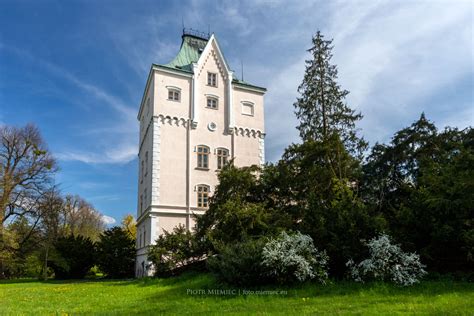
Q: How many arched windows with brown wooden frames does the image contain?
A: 3